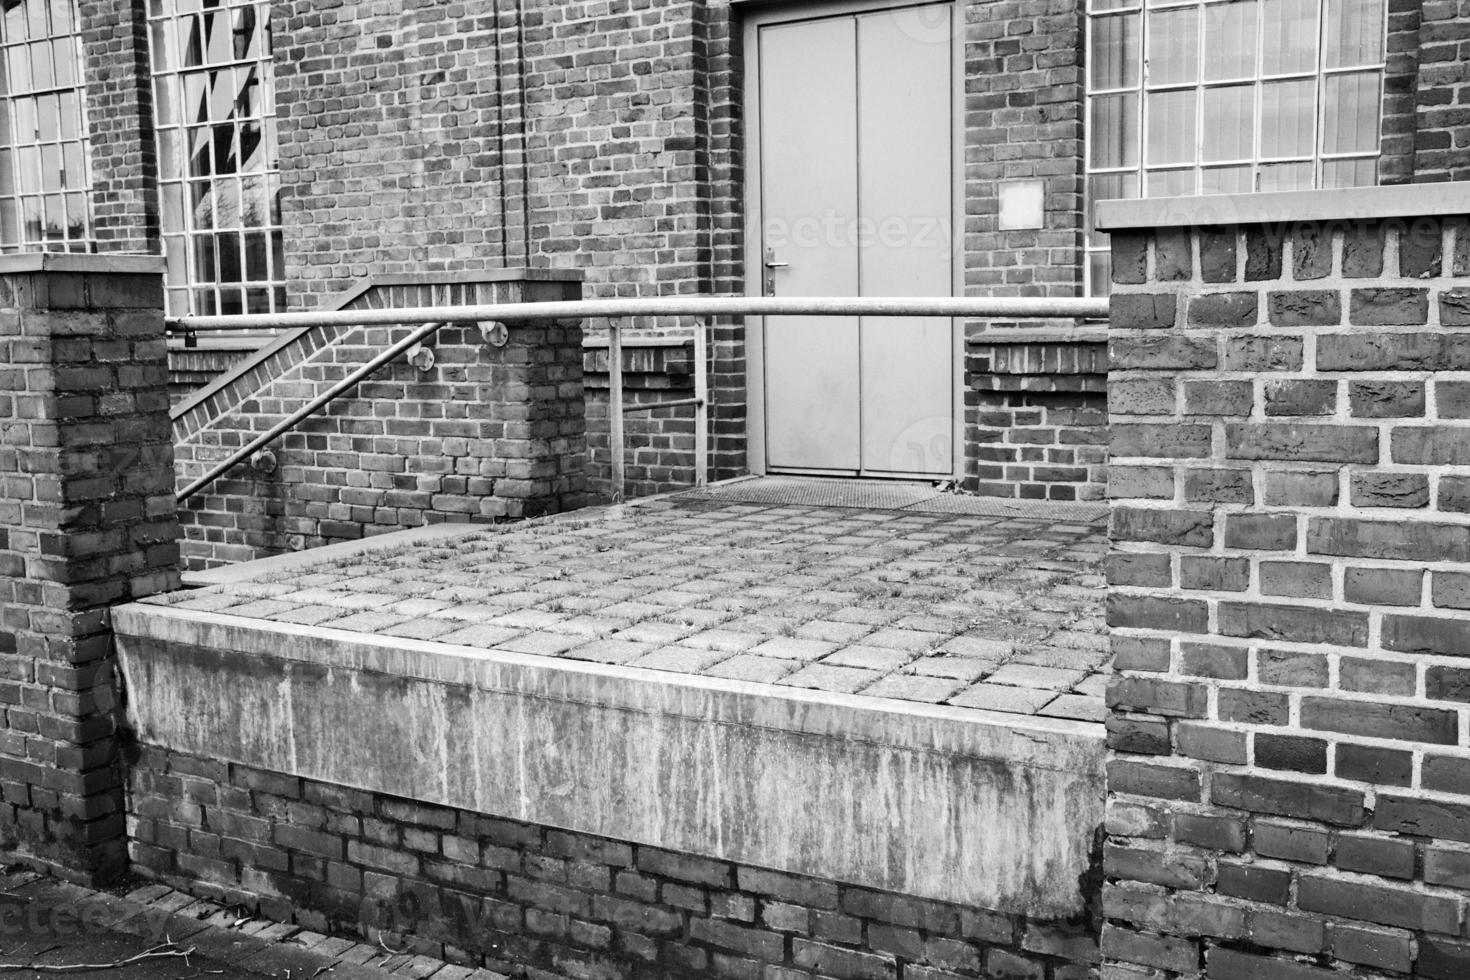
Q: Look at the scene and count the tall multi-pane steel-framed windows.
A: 3